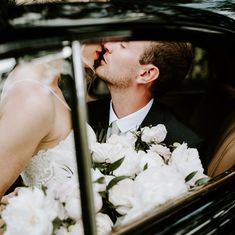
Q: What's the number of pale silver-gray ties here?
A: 1